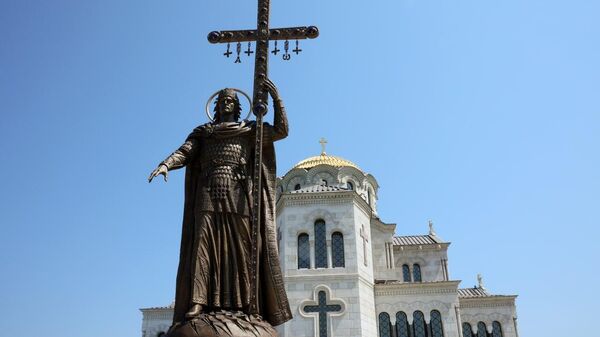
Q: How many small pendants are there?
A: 6